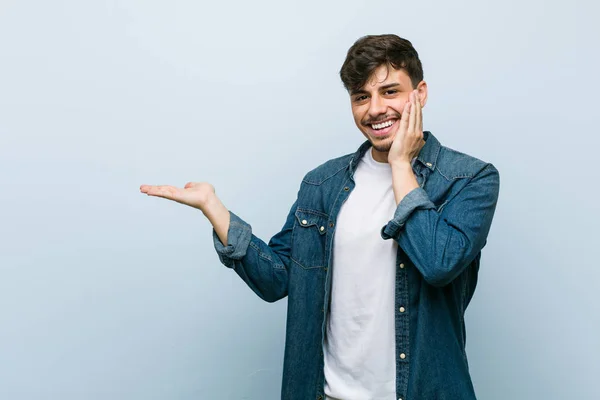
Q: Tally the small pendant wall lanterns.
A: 0